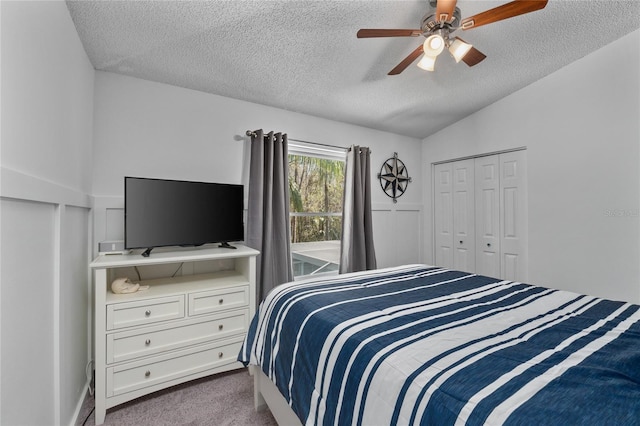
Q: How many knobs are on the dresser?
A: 6